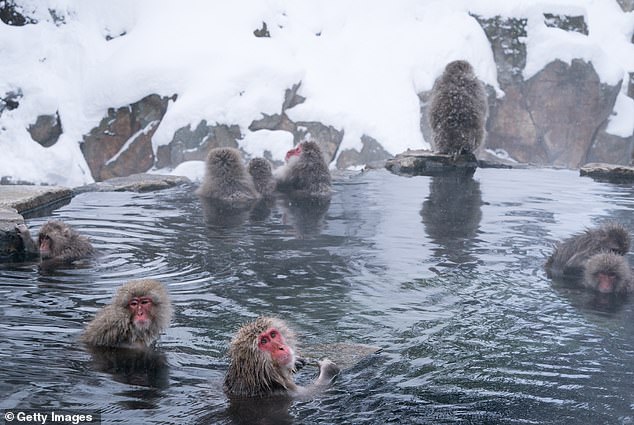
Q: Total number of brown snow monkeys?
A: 9